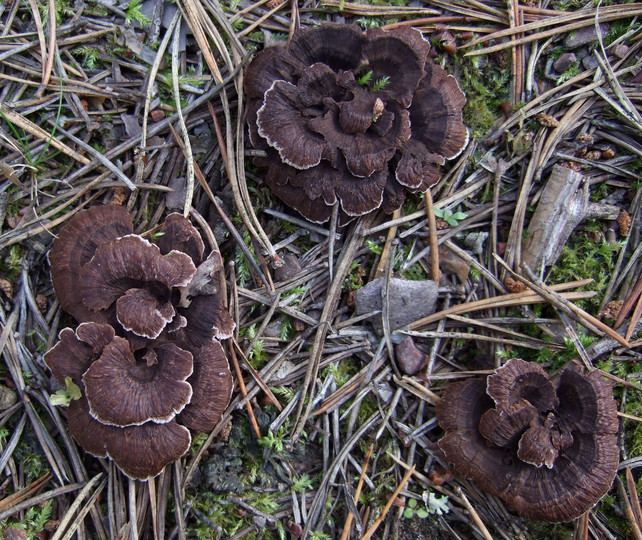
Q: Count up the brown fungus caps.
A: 3